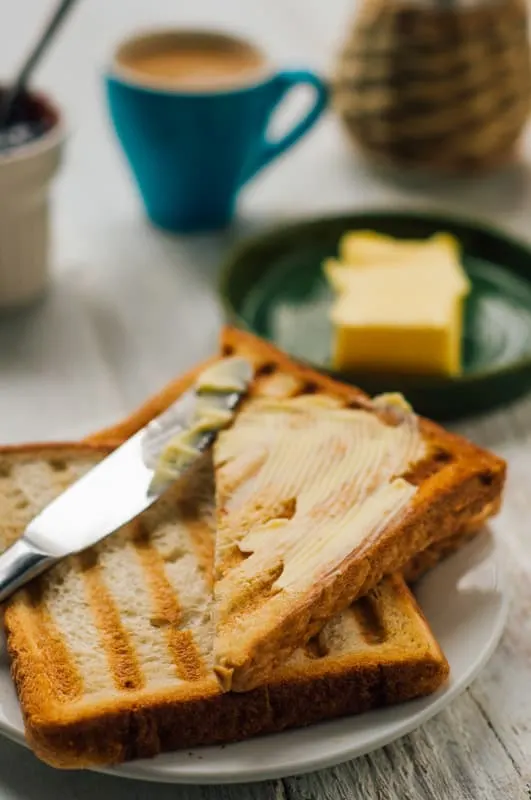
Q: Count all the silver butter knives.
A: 1